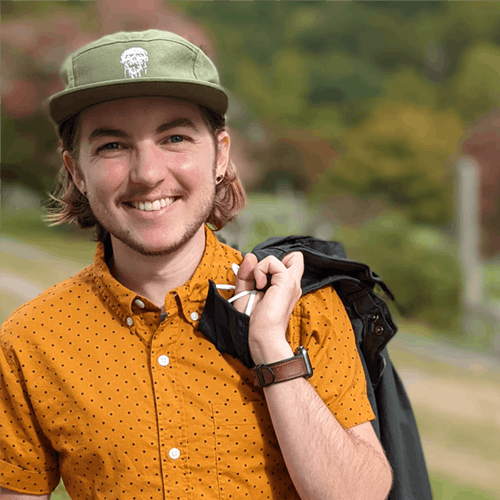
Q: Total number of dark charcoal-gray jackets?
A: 1